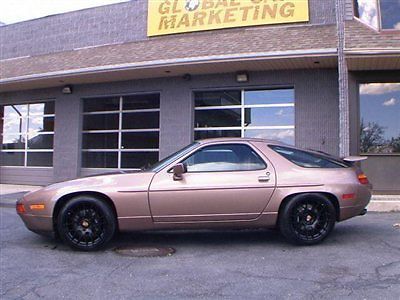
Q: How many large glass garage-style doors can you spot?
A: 3